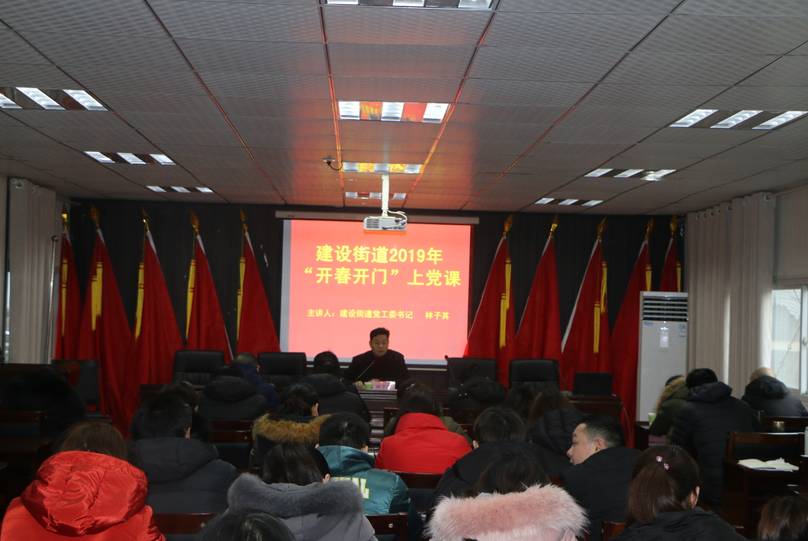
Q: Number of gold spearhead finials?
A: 10